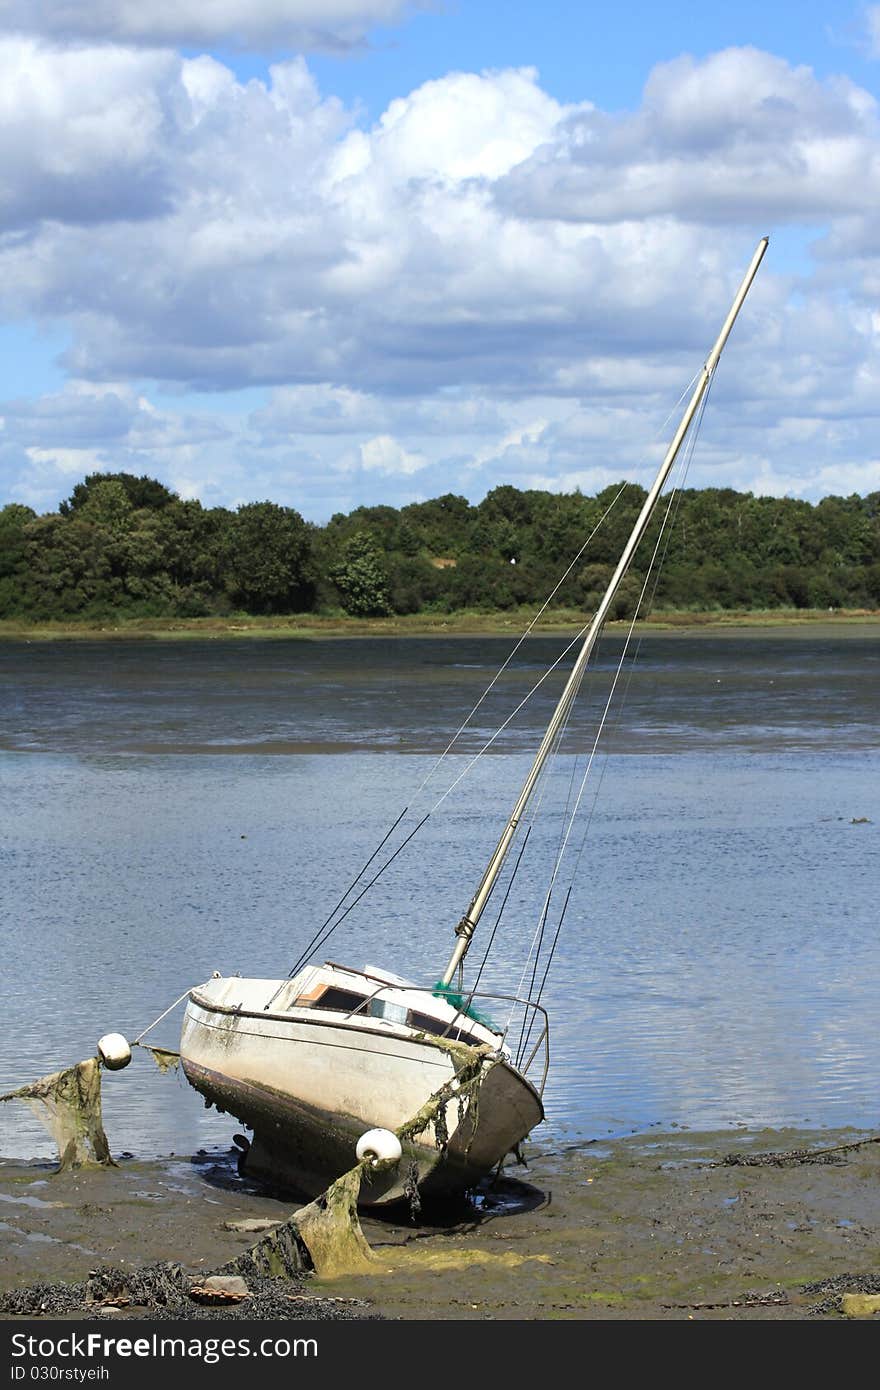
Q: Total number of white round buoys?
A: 2